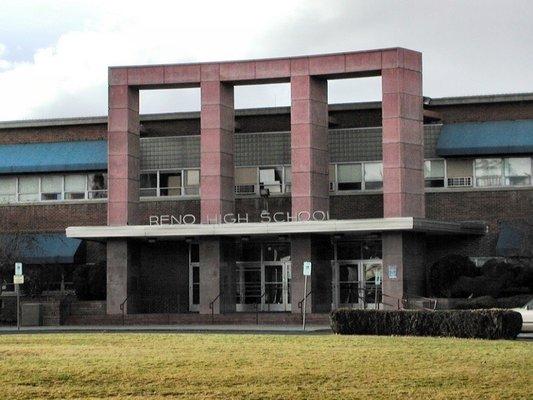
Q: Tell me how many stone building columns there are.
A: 4